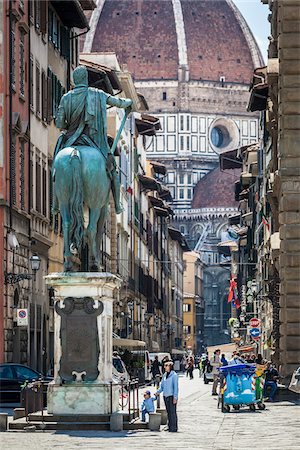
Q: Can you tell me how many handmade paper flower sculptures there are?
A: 0